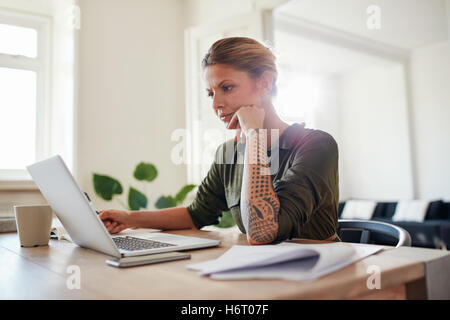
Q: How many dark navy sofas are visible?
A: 1